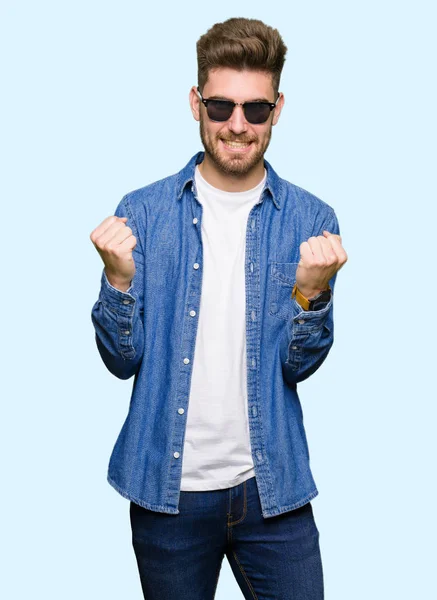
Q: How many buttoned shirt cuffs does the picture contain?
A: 2